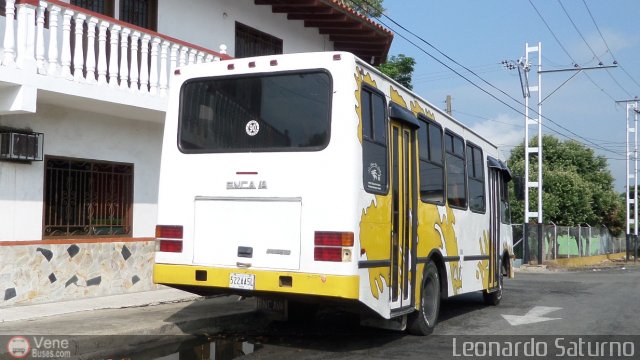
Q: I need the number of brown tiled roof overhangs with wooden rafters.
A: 1